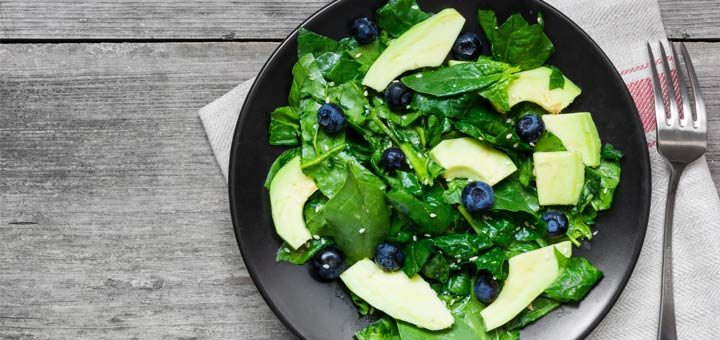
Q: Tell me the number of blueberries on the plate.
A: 11